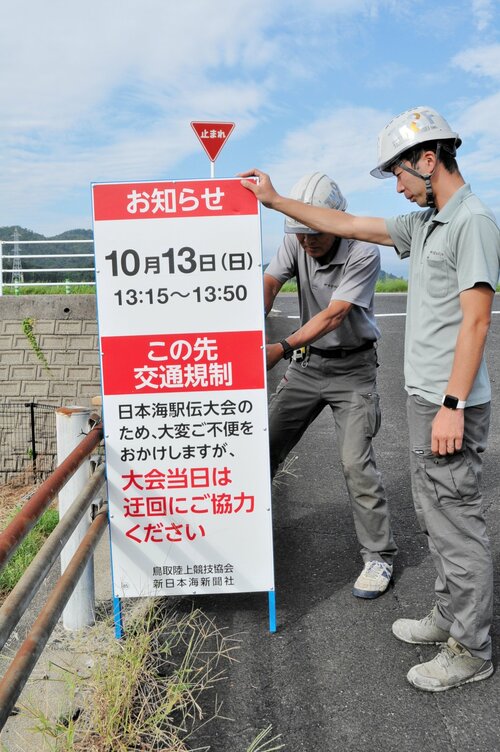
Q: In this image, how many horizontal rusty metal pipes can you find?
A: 3